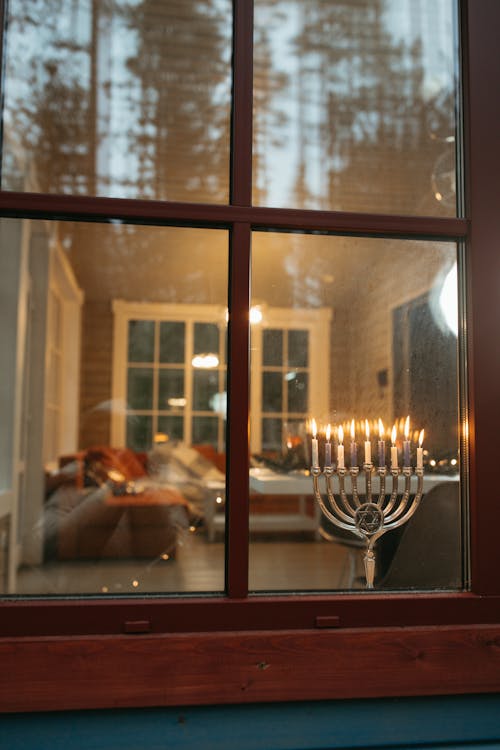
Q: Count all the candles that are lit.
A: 9